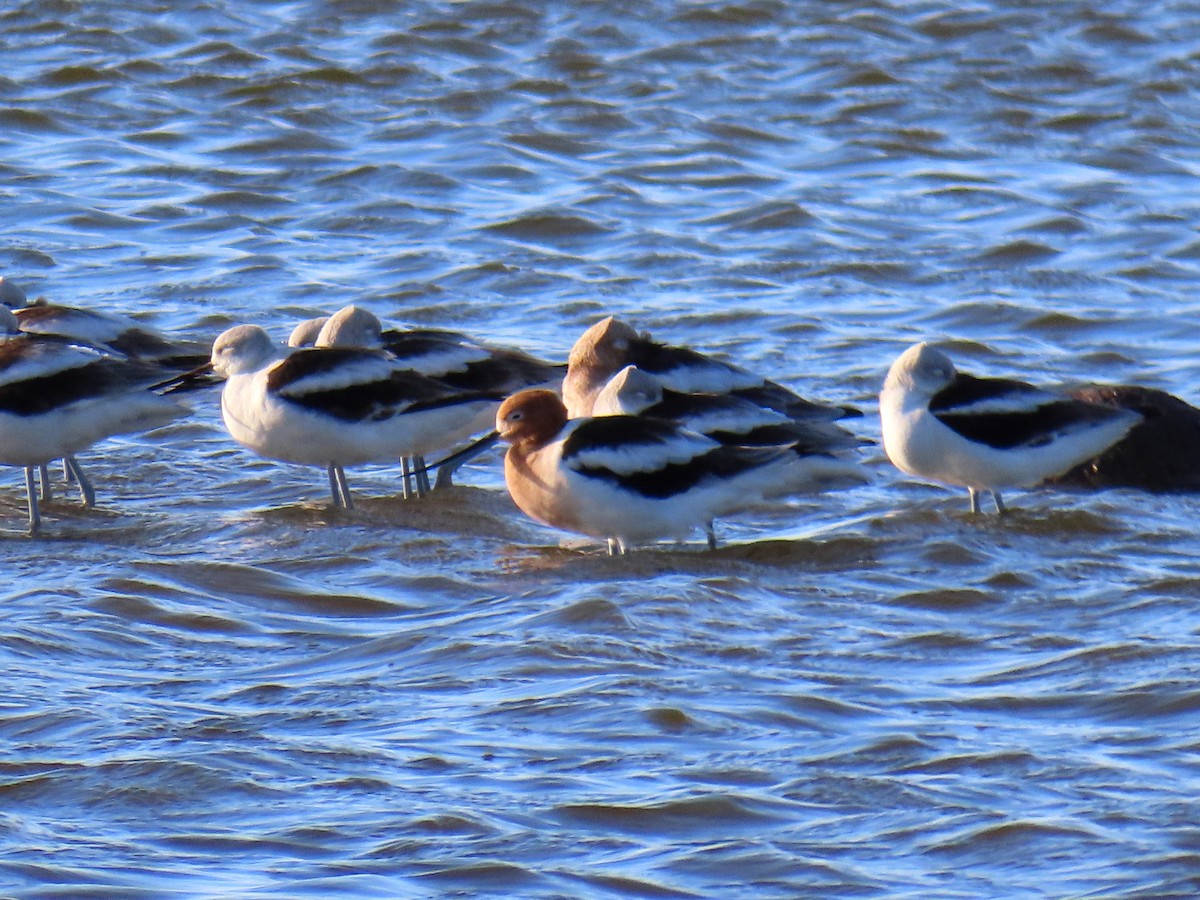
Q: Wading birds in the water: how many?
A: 9